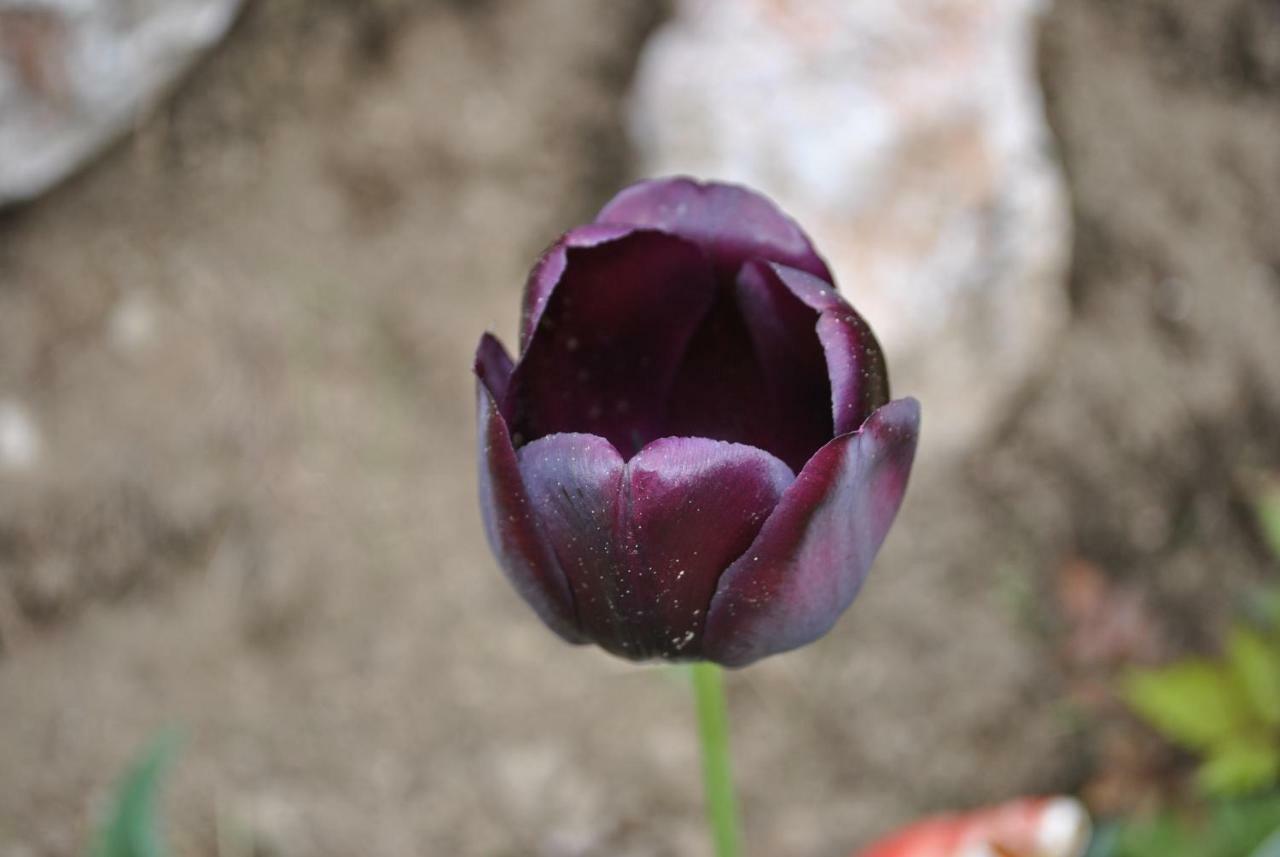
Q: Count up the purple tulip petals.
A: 6